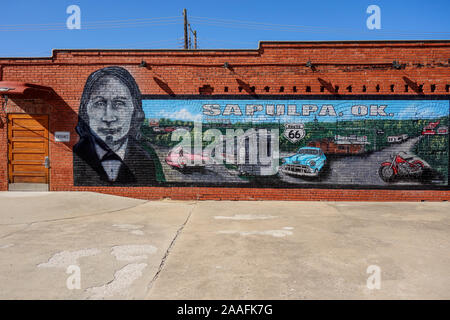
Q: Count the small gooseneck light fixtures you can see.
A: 4